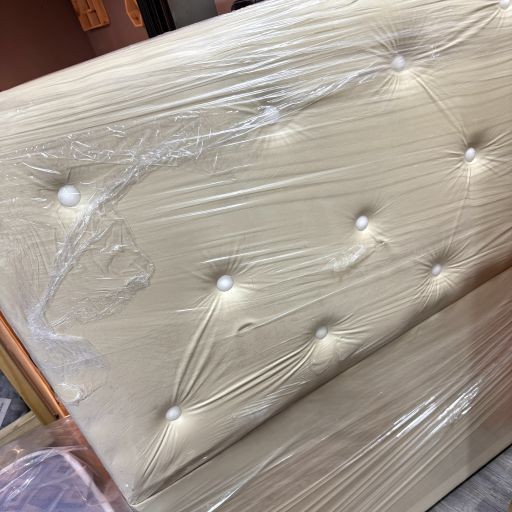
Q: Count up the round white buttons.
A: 10